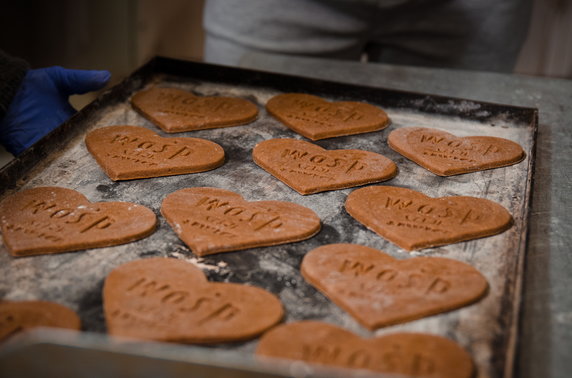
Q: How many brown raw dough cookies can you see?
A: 12